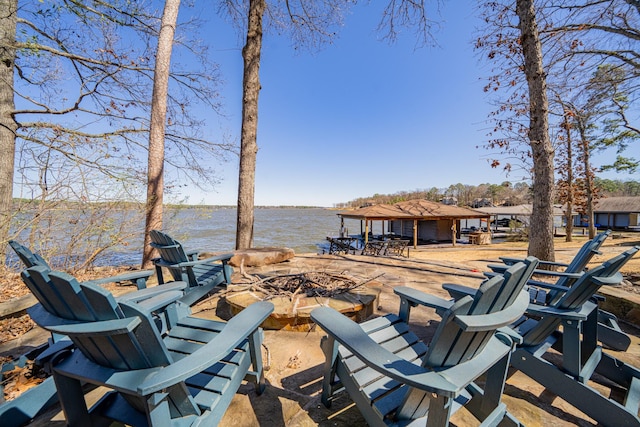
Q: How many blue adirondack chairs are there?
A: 6